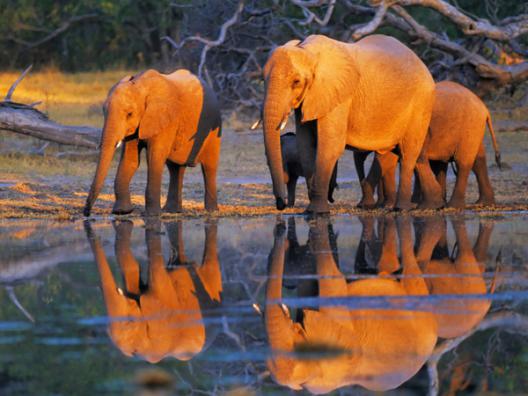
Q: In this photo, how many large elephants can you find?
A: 3